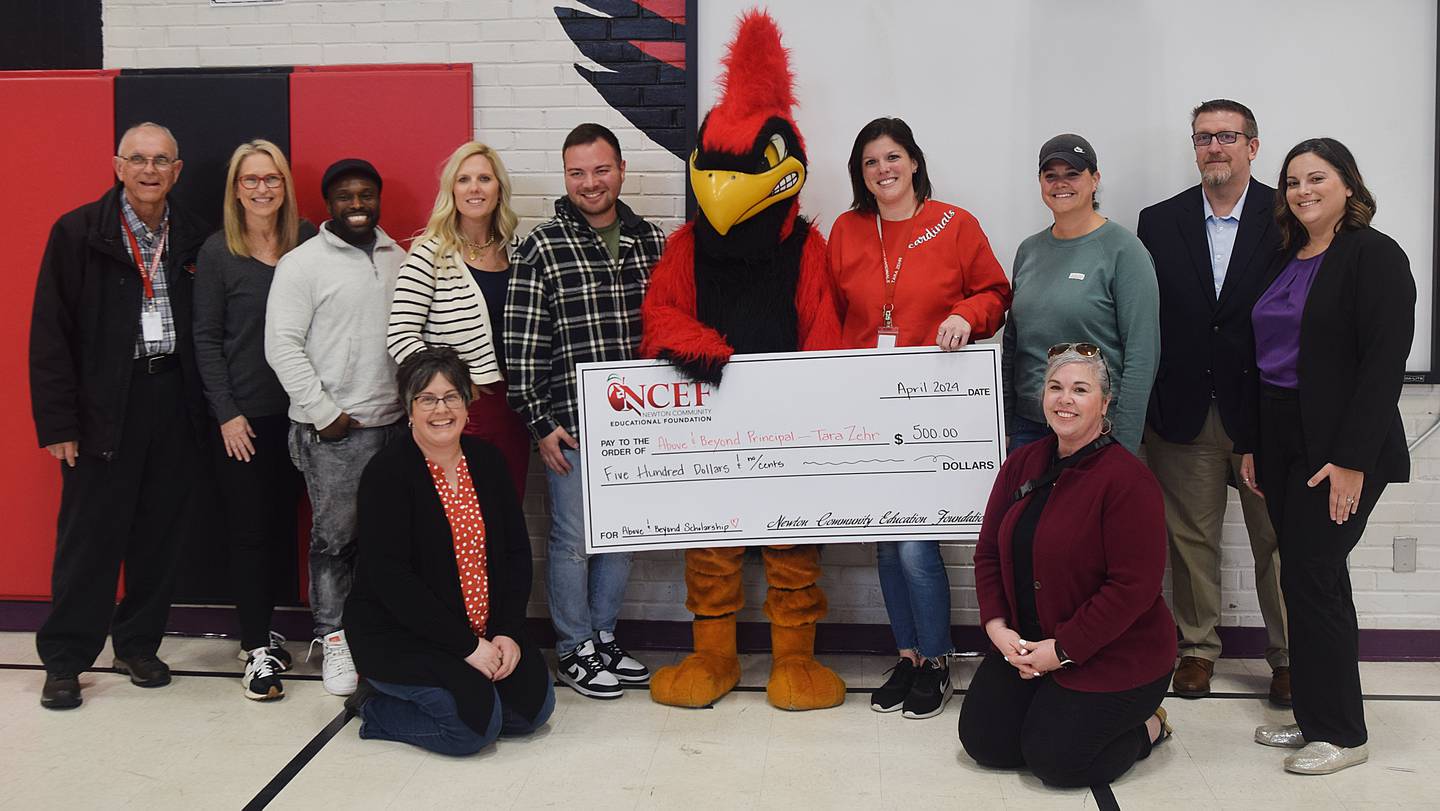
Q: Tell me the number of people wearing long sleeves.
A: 11